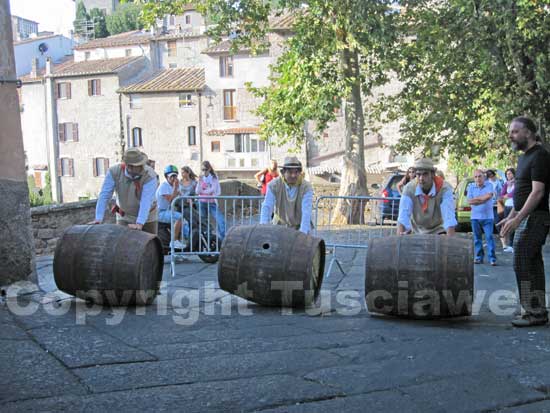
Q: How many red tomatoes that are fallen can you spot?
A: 0